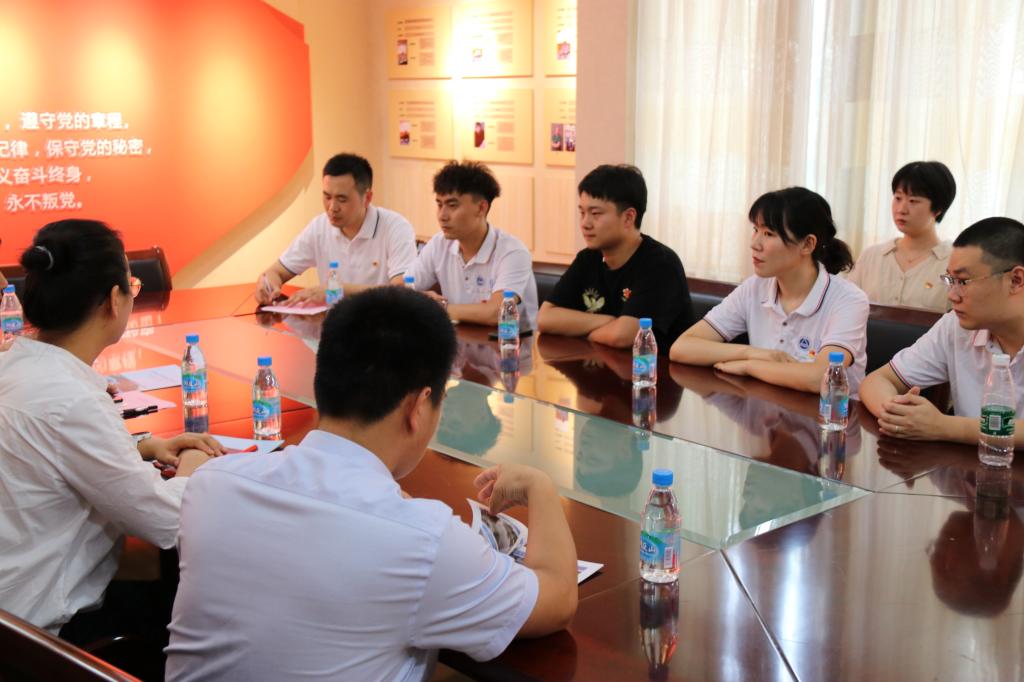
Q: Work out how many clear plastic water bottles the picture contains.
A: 10